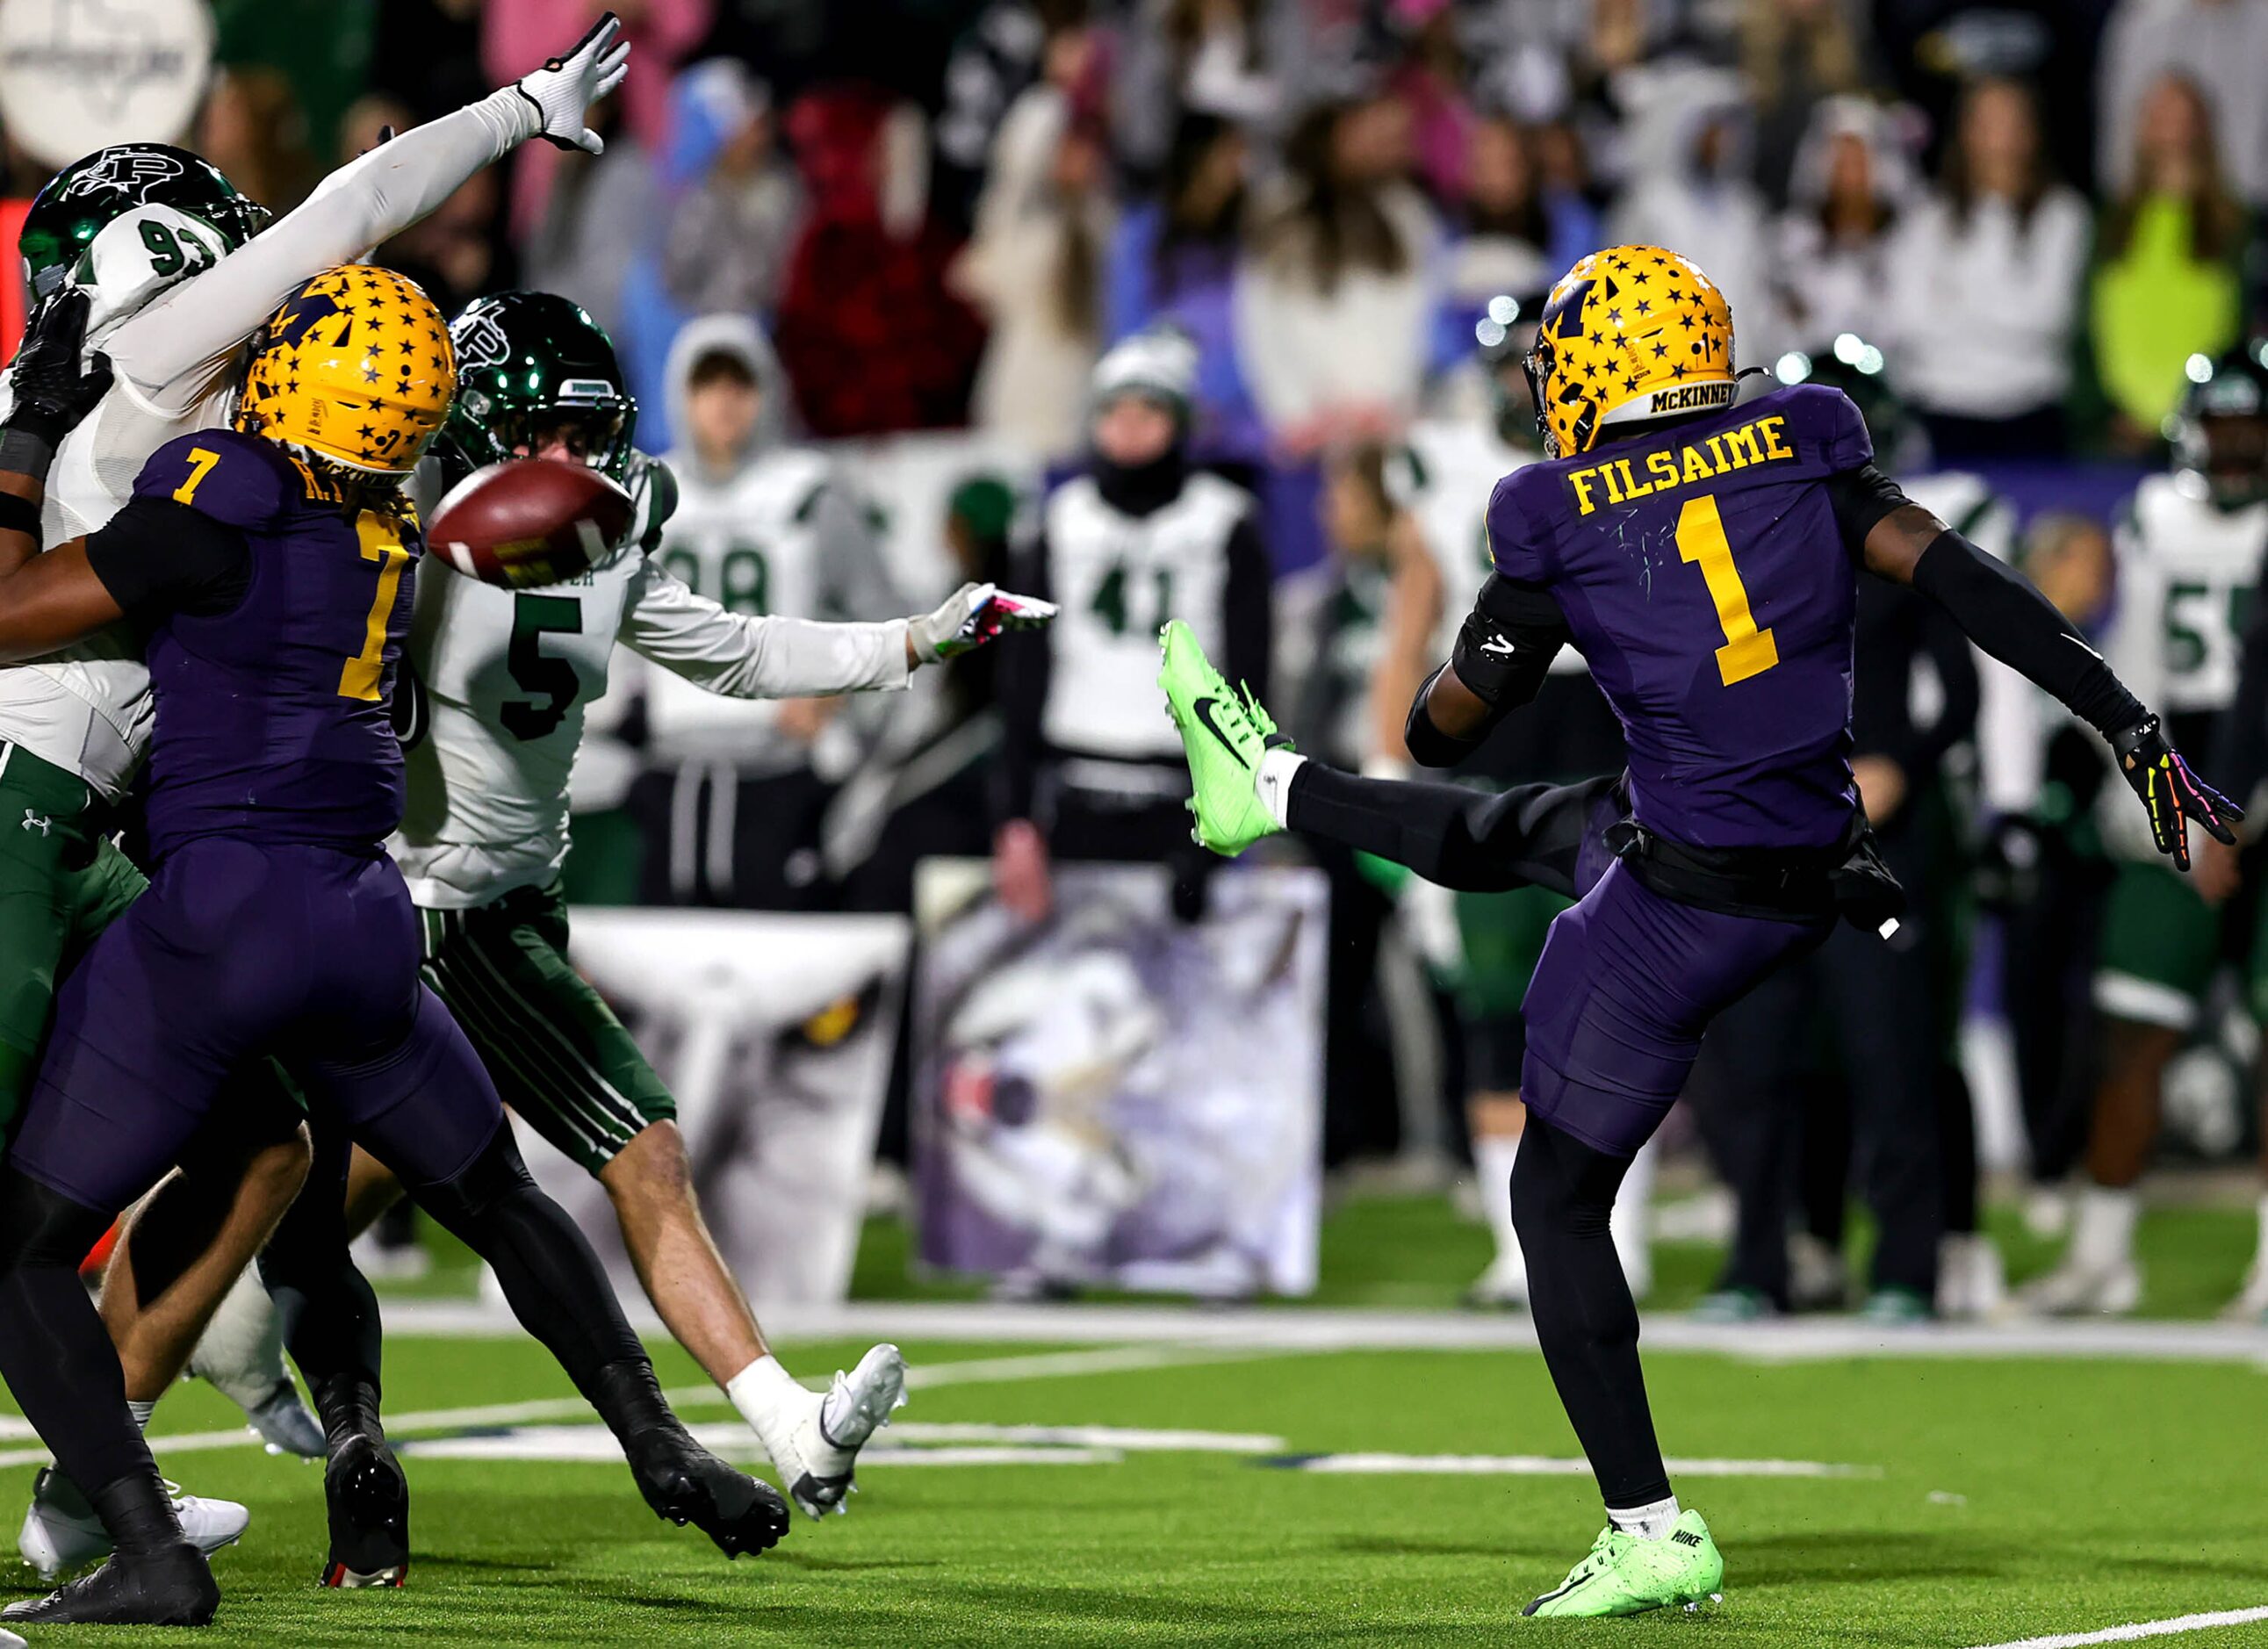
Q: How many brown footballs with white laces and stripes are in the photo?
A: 1